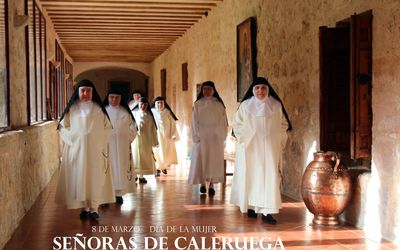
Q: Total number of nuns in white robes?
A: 7